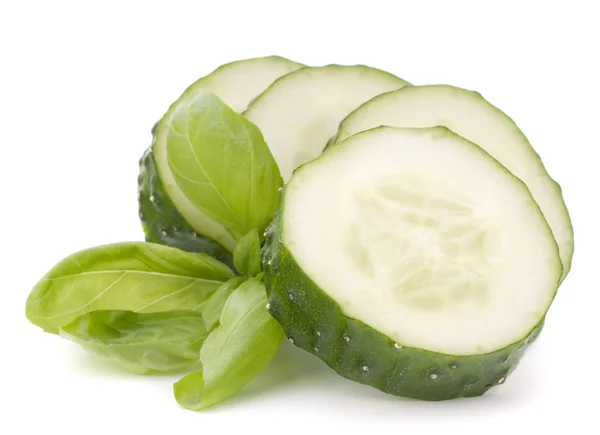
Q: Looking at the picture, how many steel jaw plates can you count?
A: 0